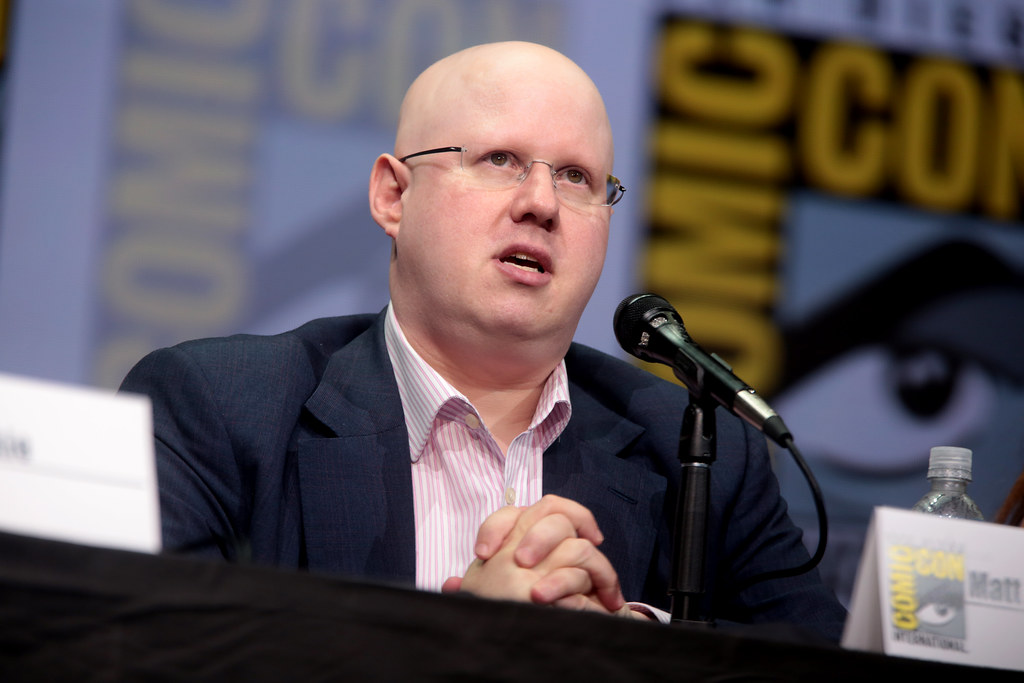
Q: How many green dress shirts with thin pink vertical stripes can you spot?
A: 0